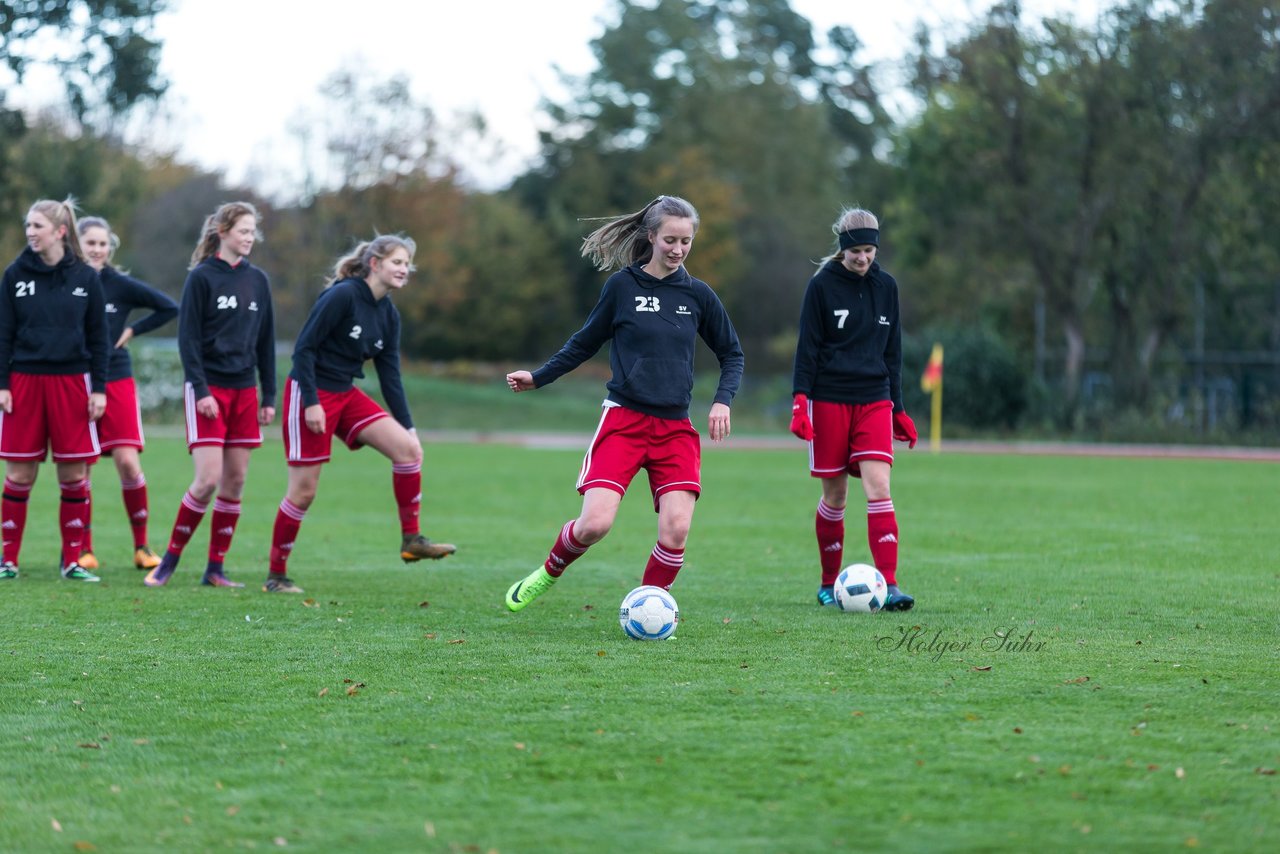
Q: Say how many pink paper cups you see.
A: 0